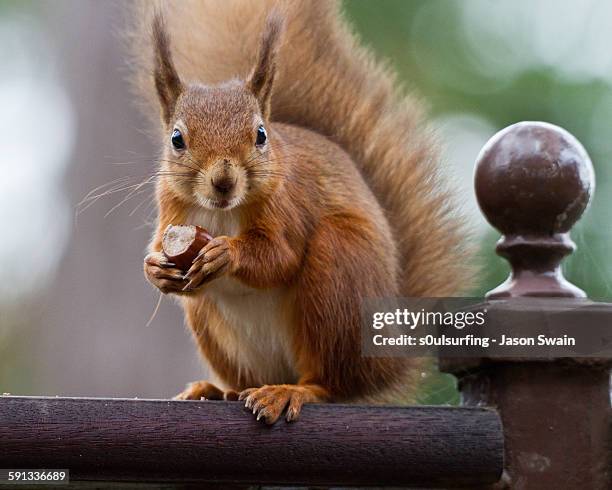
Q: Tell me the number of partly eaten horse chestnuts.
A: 1